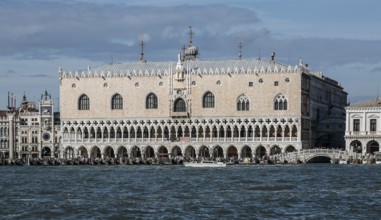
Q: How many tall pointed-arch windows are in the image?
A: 7